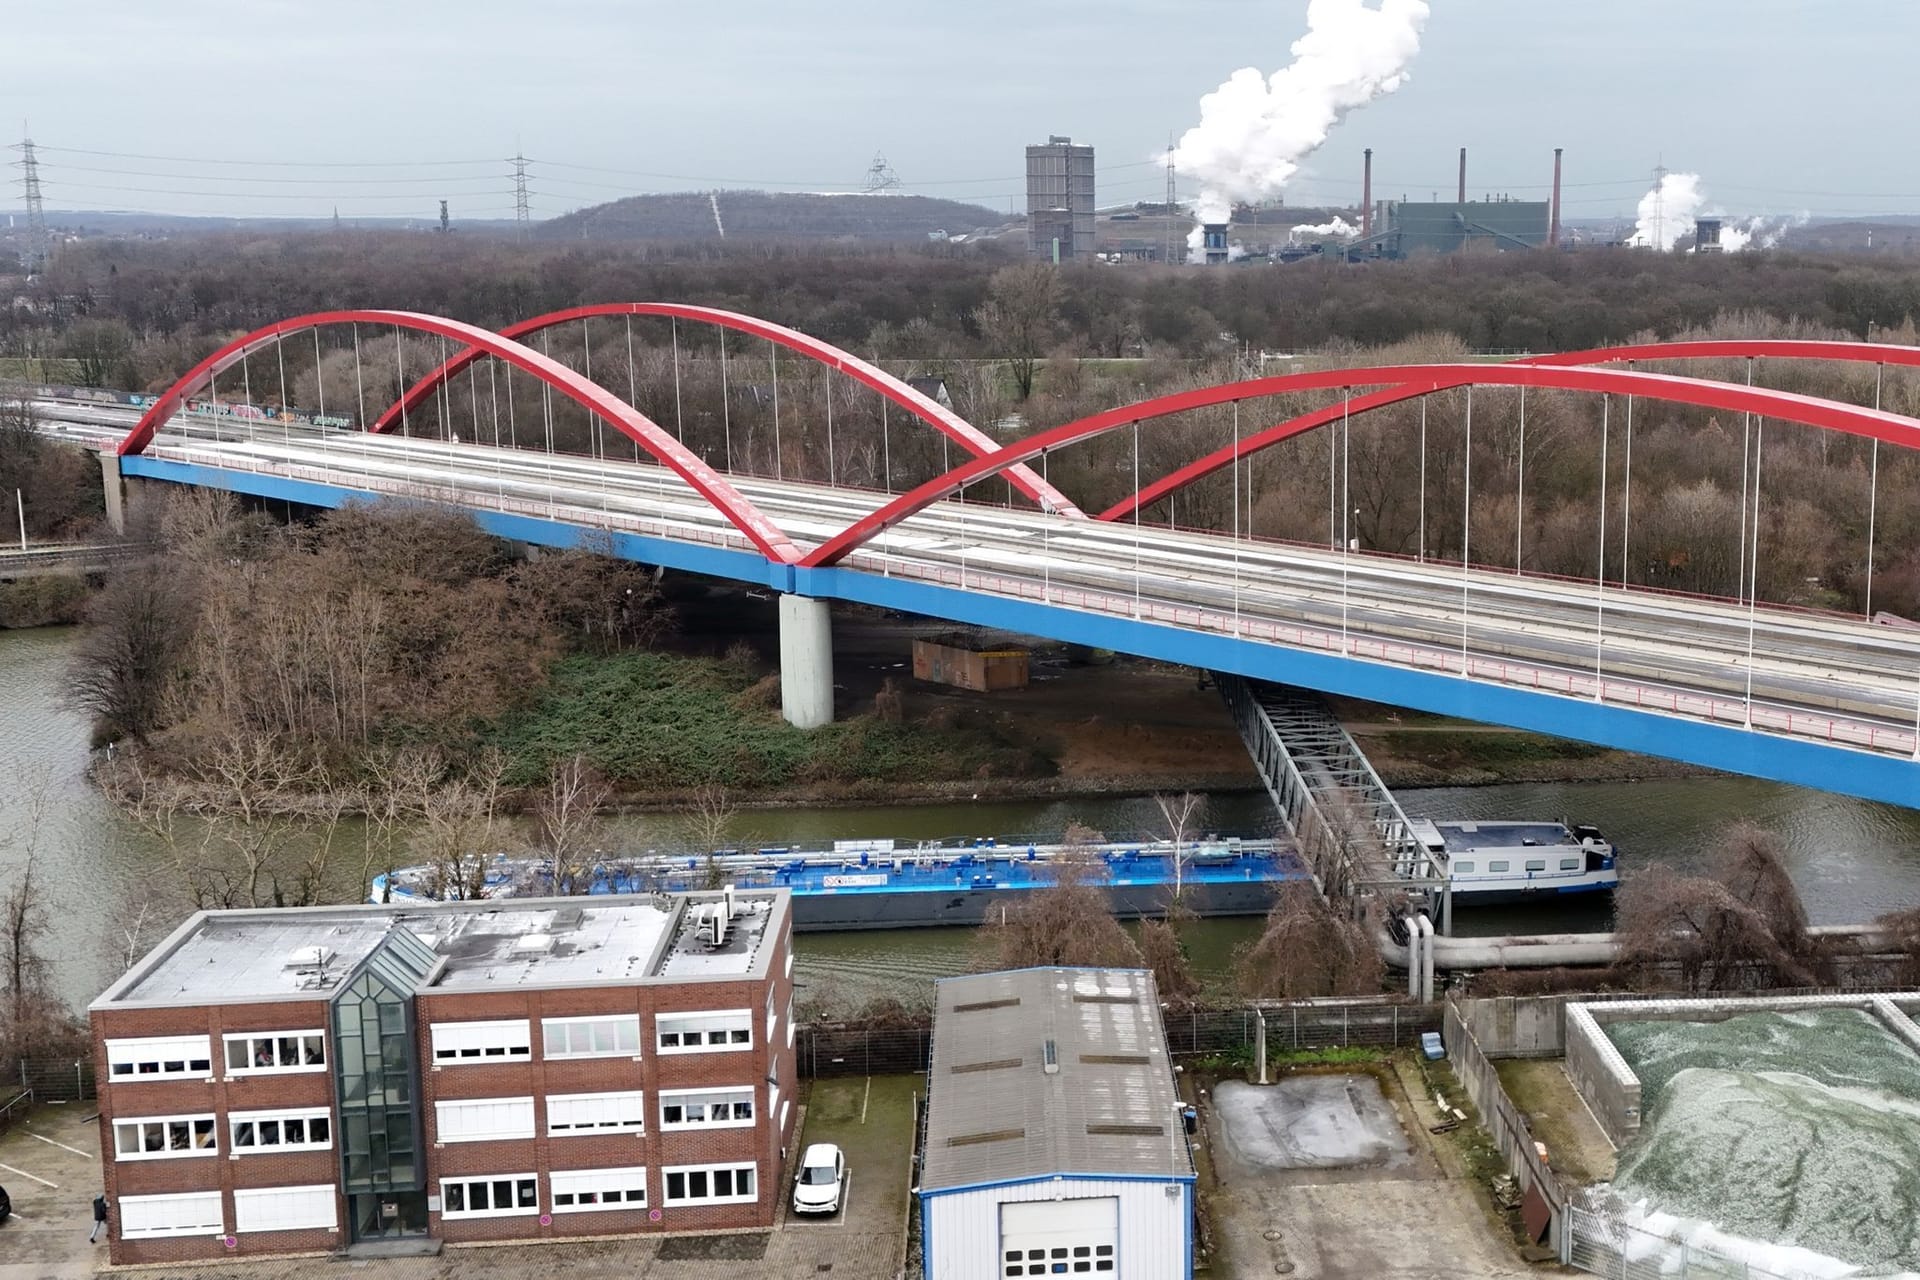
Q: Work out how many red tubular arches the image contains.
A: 4